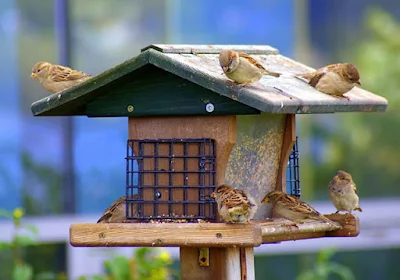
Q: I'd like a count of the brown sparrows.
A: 7